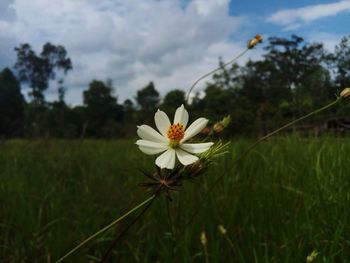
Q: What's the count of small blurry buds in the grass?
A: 3